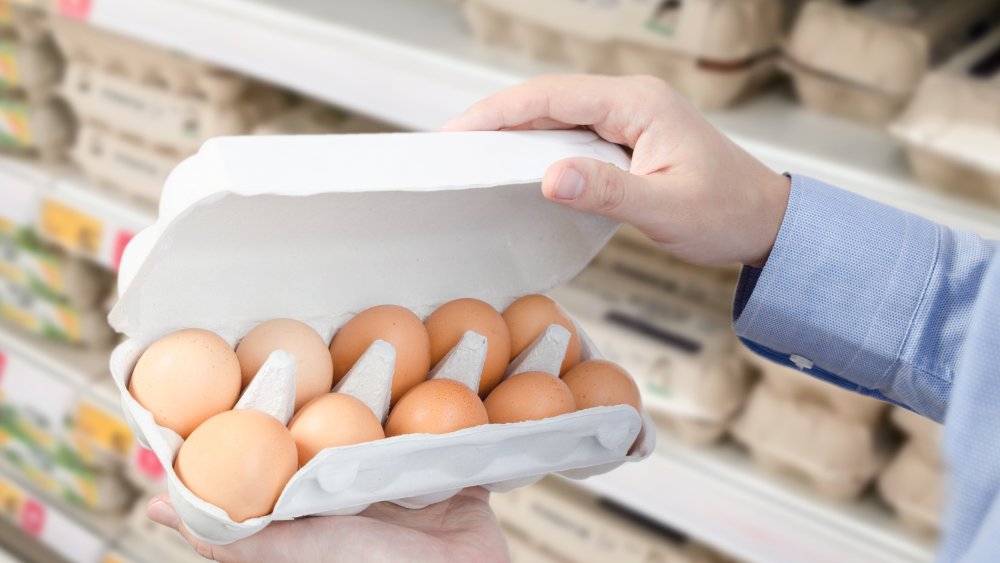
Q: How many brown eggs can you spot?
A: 10